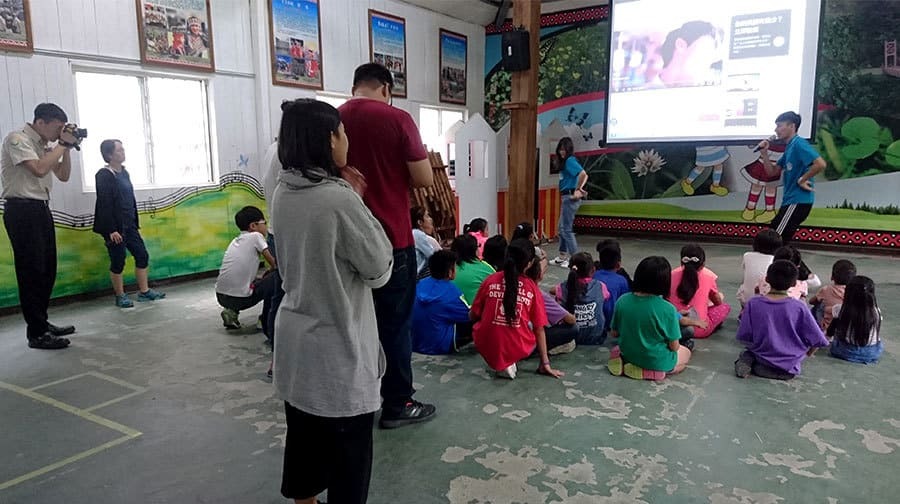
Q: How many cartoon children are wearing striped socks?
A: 2